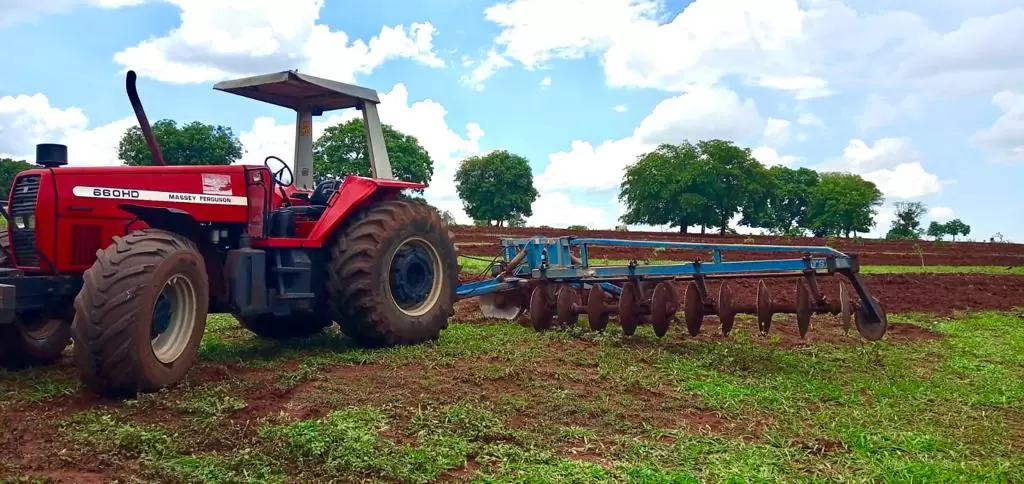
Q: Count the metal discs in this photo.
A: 12